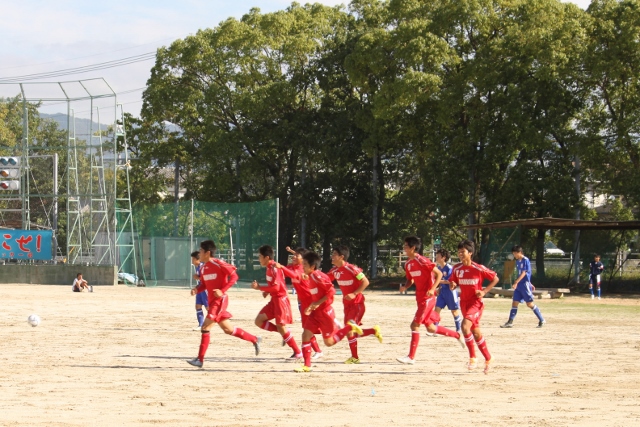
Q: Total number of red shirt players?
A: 7